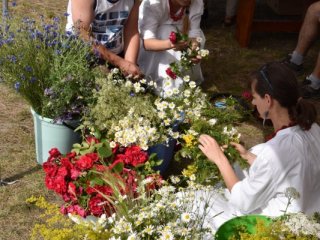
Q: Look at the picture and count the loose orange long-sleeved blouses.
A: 0